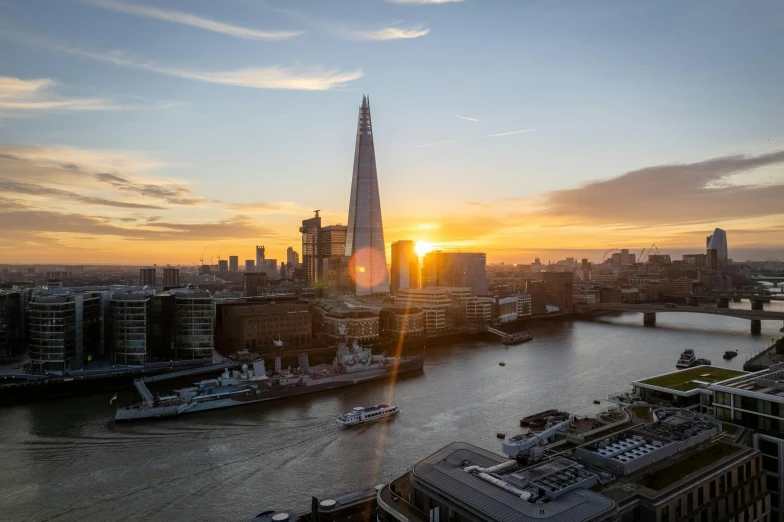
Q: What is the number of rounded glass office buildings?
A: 3